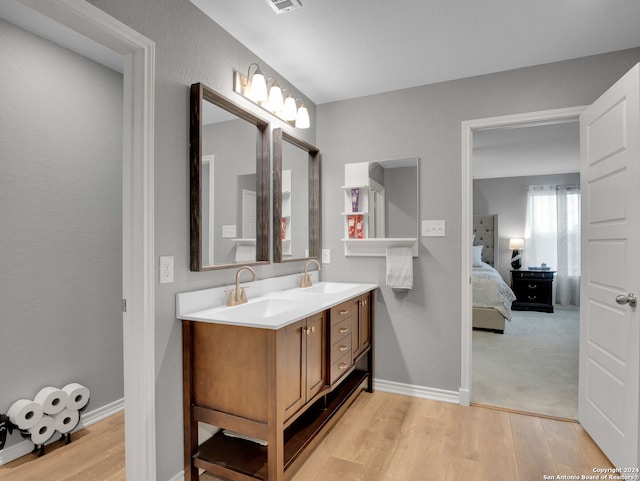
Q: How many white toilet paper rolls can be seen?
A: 5